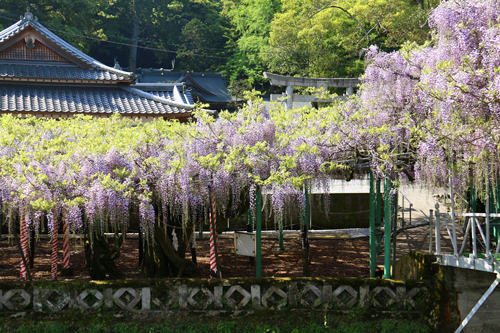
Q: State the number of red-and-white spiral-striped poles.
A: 4